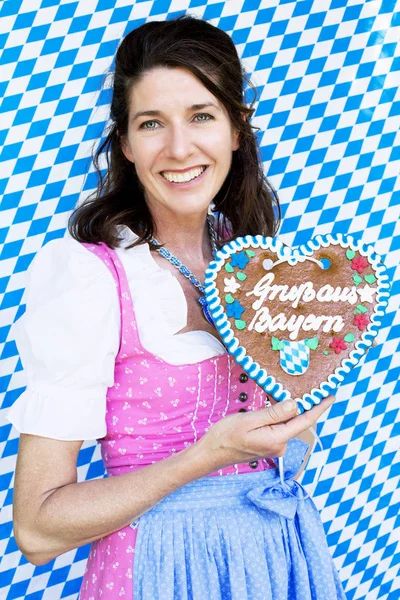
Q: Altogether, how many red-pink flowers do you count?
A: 3